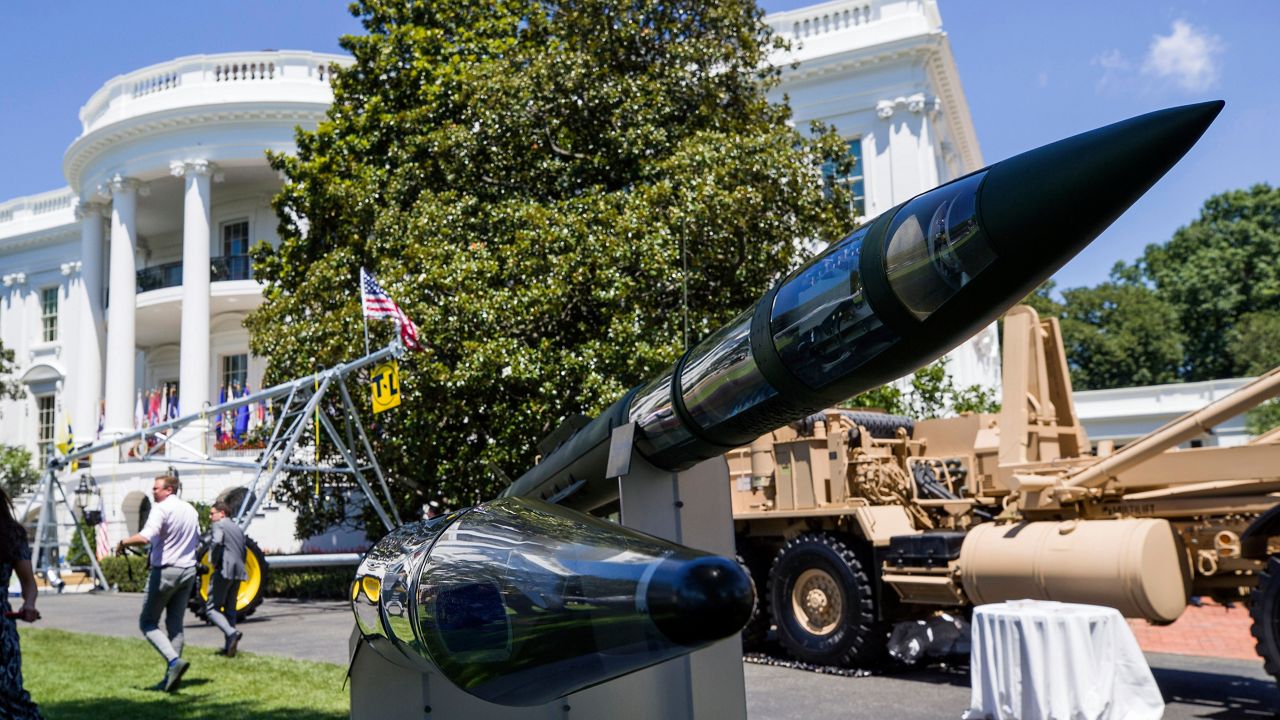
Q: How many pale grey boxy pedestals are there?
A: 2